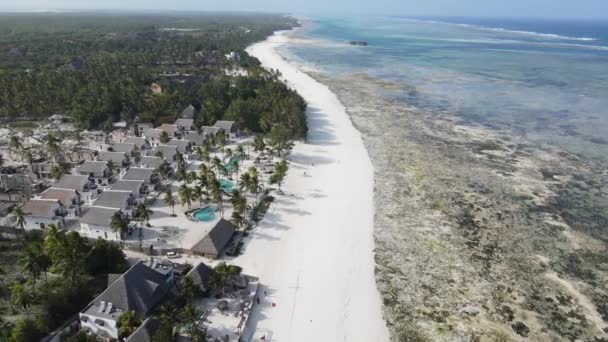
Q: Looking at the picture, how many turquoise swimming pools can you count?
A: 3